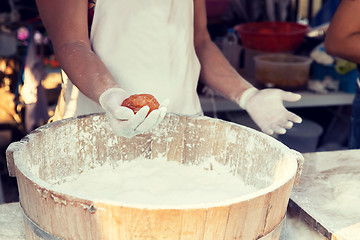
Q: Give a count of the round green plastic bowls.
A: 0